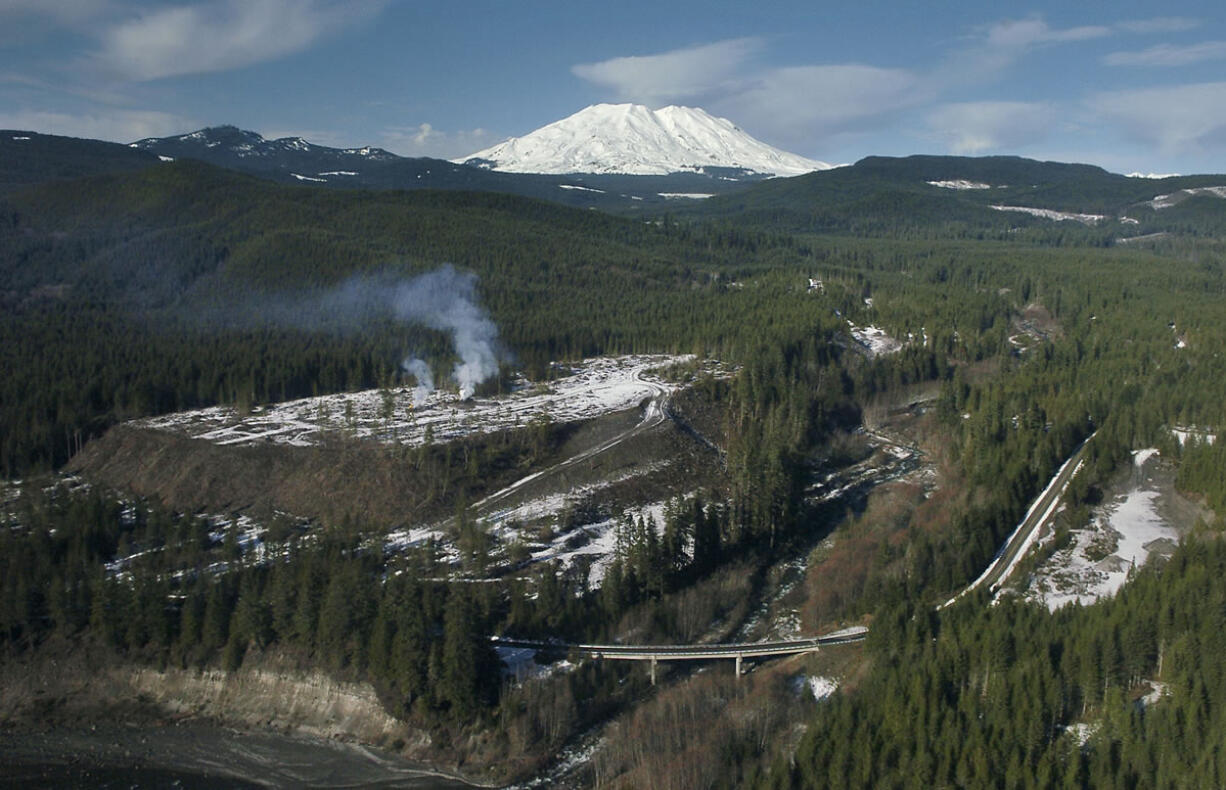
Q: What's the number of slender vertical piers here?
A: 2